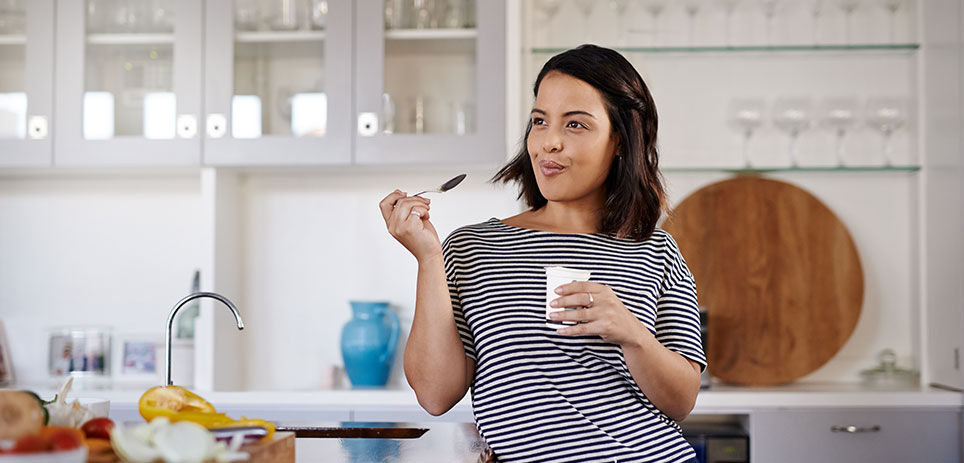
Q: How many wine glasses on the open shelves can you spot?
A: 14